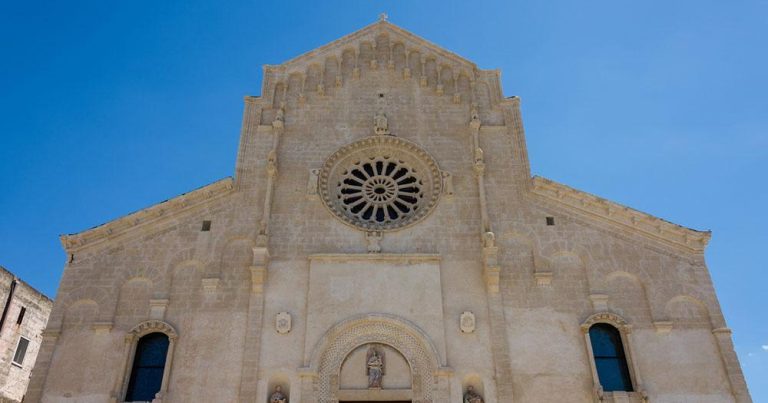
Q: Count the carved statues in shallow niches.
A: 3